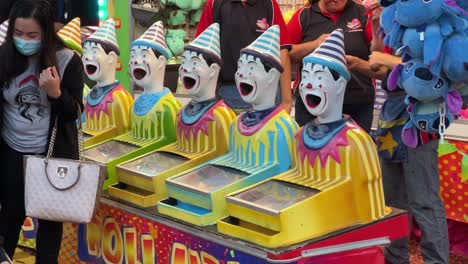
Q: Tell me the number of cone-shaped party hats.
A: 7